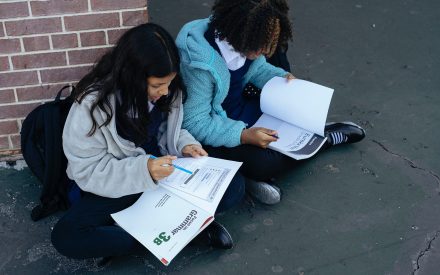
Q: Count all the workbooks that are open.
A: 2